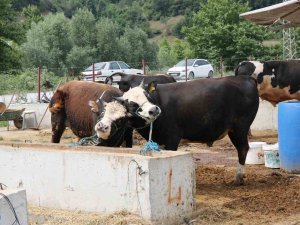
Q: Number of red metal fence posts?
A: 5